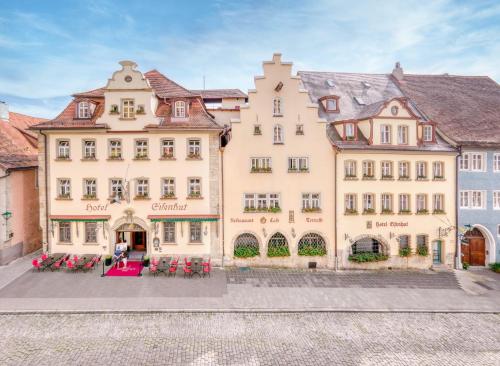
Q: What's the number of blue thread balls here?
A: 0